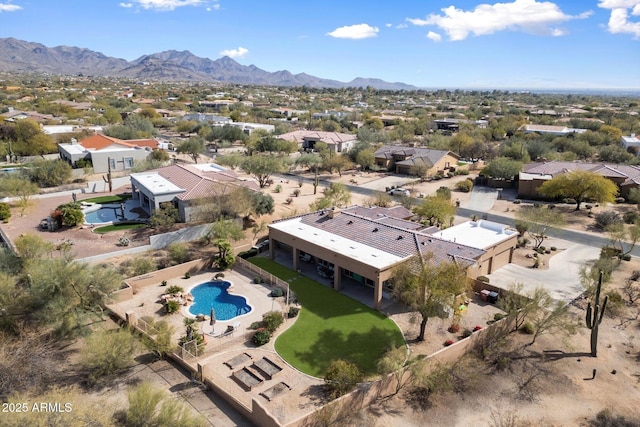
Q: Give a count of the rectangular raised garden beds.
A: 4